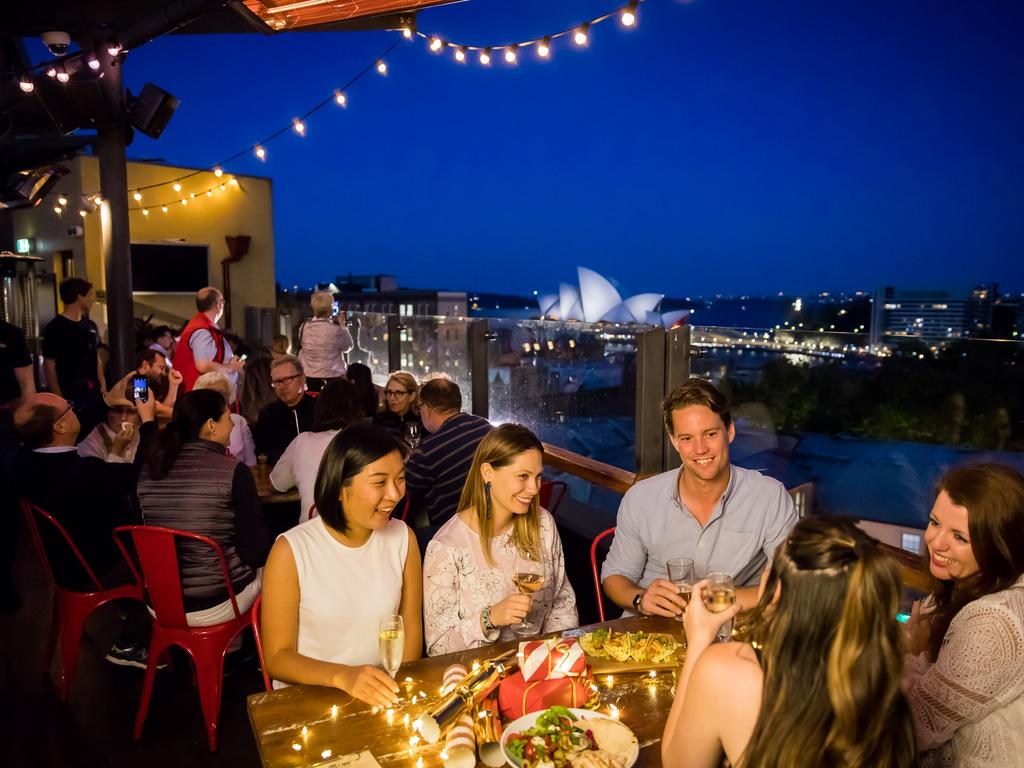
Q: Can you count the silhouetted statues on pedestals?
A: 0